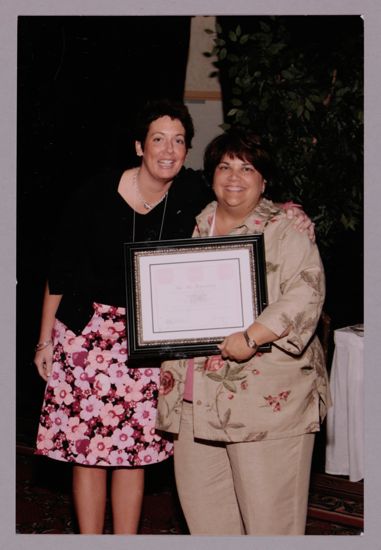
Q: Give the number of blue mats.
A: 0